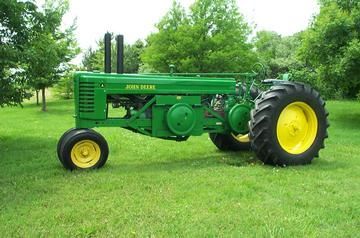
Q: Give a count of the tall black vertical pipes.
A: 2